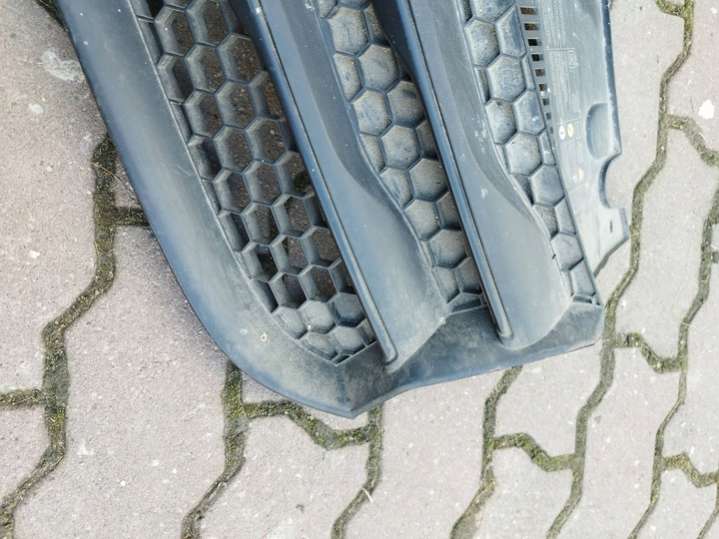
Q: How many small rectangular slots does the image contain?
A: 9